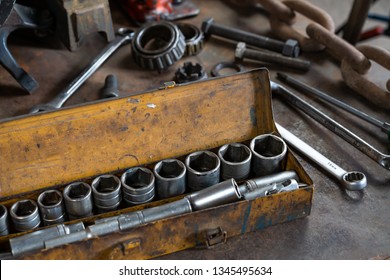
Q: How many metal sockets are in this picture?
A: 10